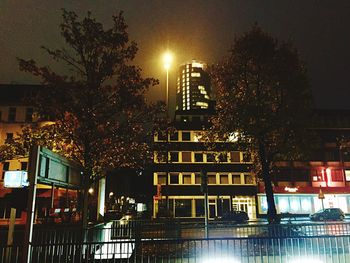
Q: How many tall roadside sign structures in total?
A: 1